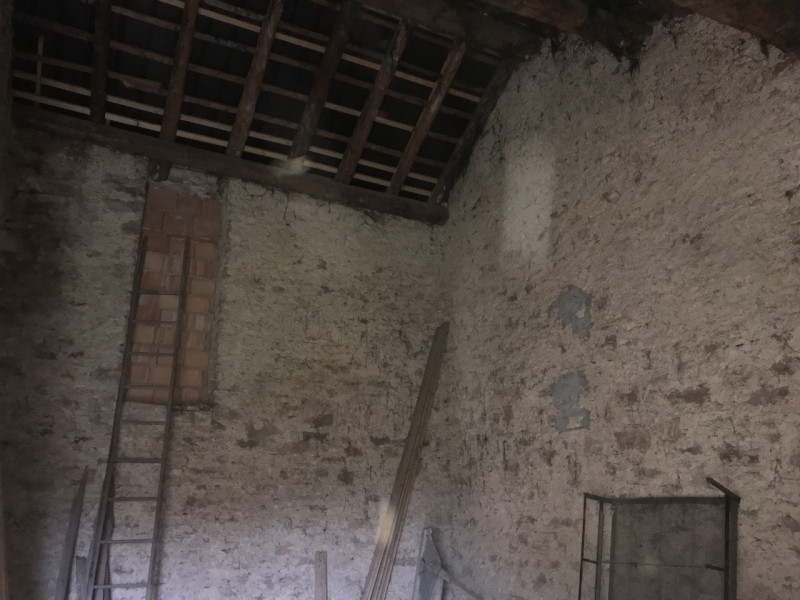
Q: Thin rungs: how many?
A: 9